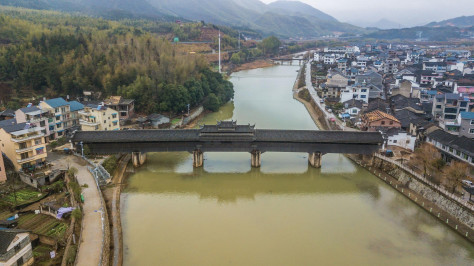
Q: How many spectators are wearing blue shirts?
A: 0